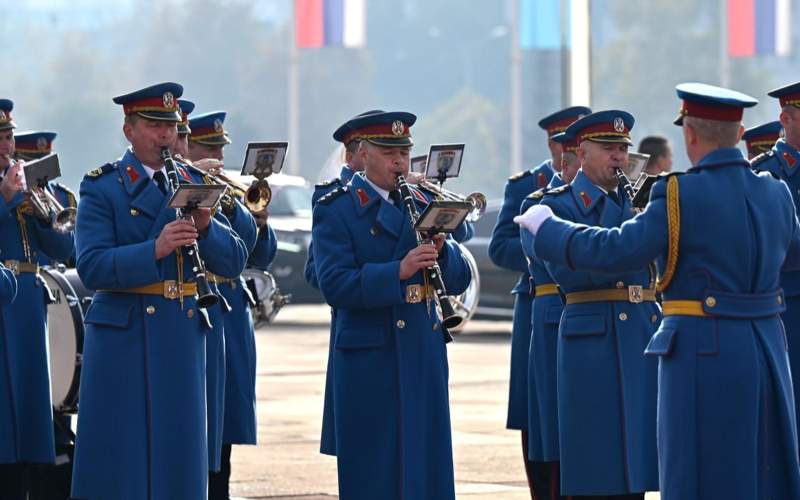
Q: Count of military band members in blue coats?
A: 13